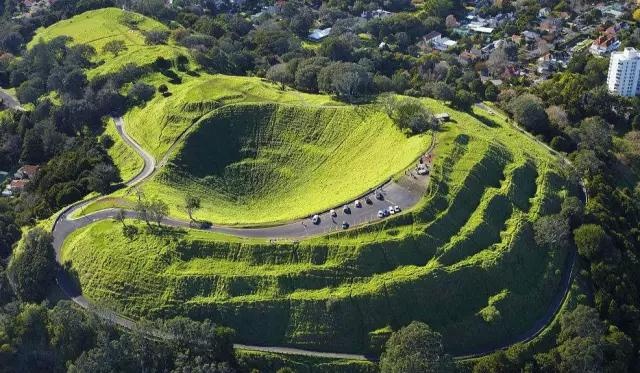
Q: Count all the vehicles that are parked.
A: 11